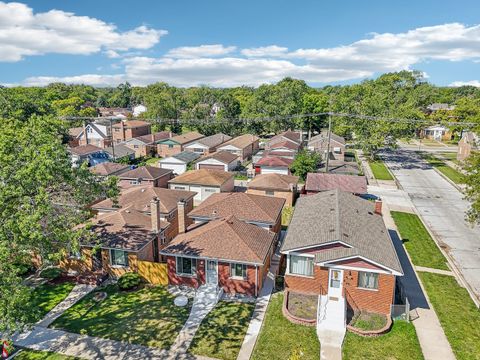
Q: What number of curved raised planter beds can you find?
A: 2